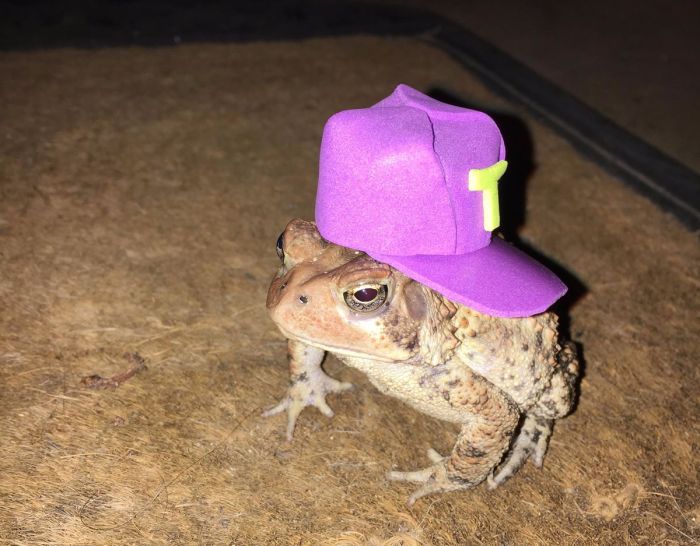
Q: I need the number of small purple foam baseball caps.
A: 1